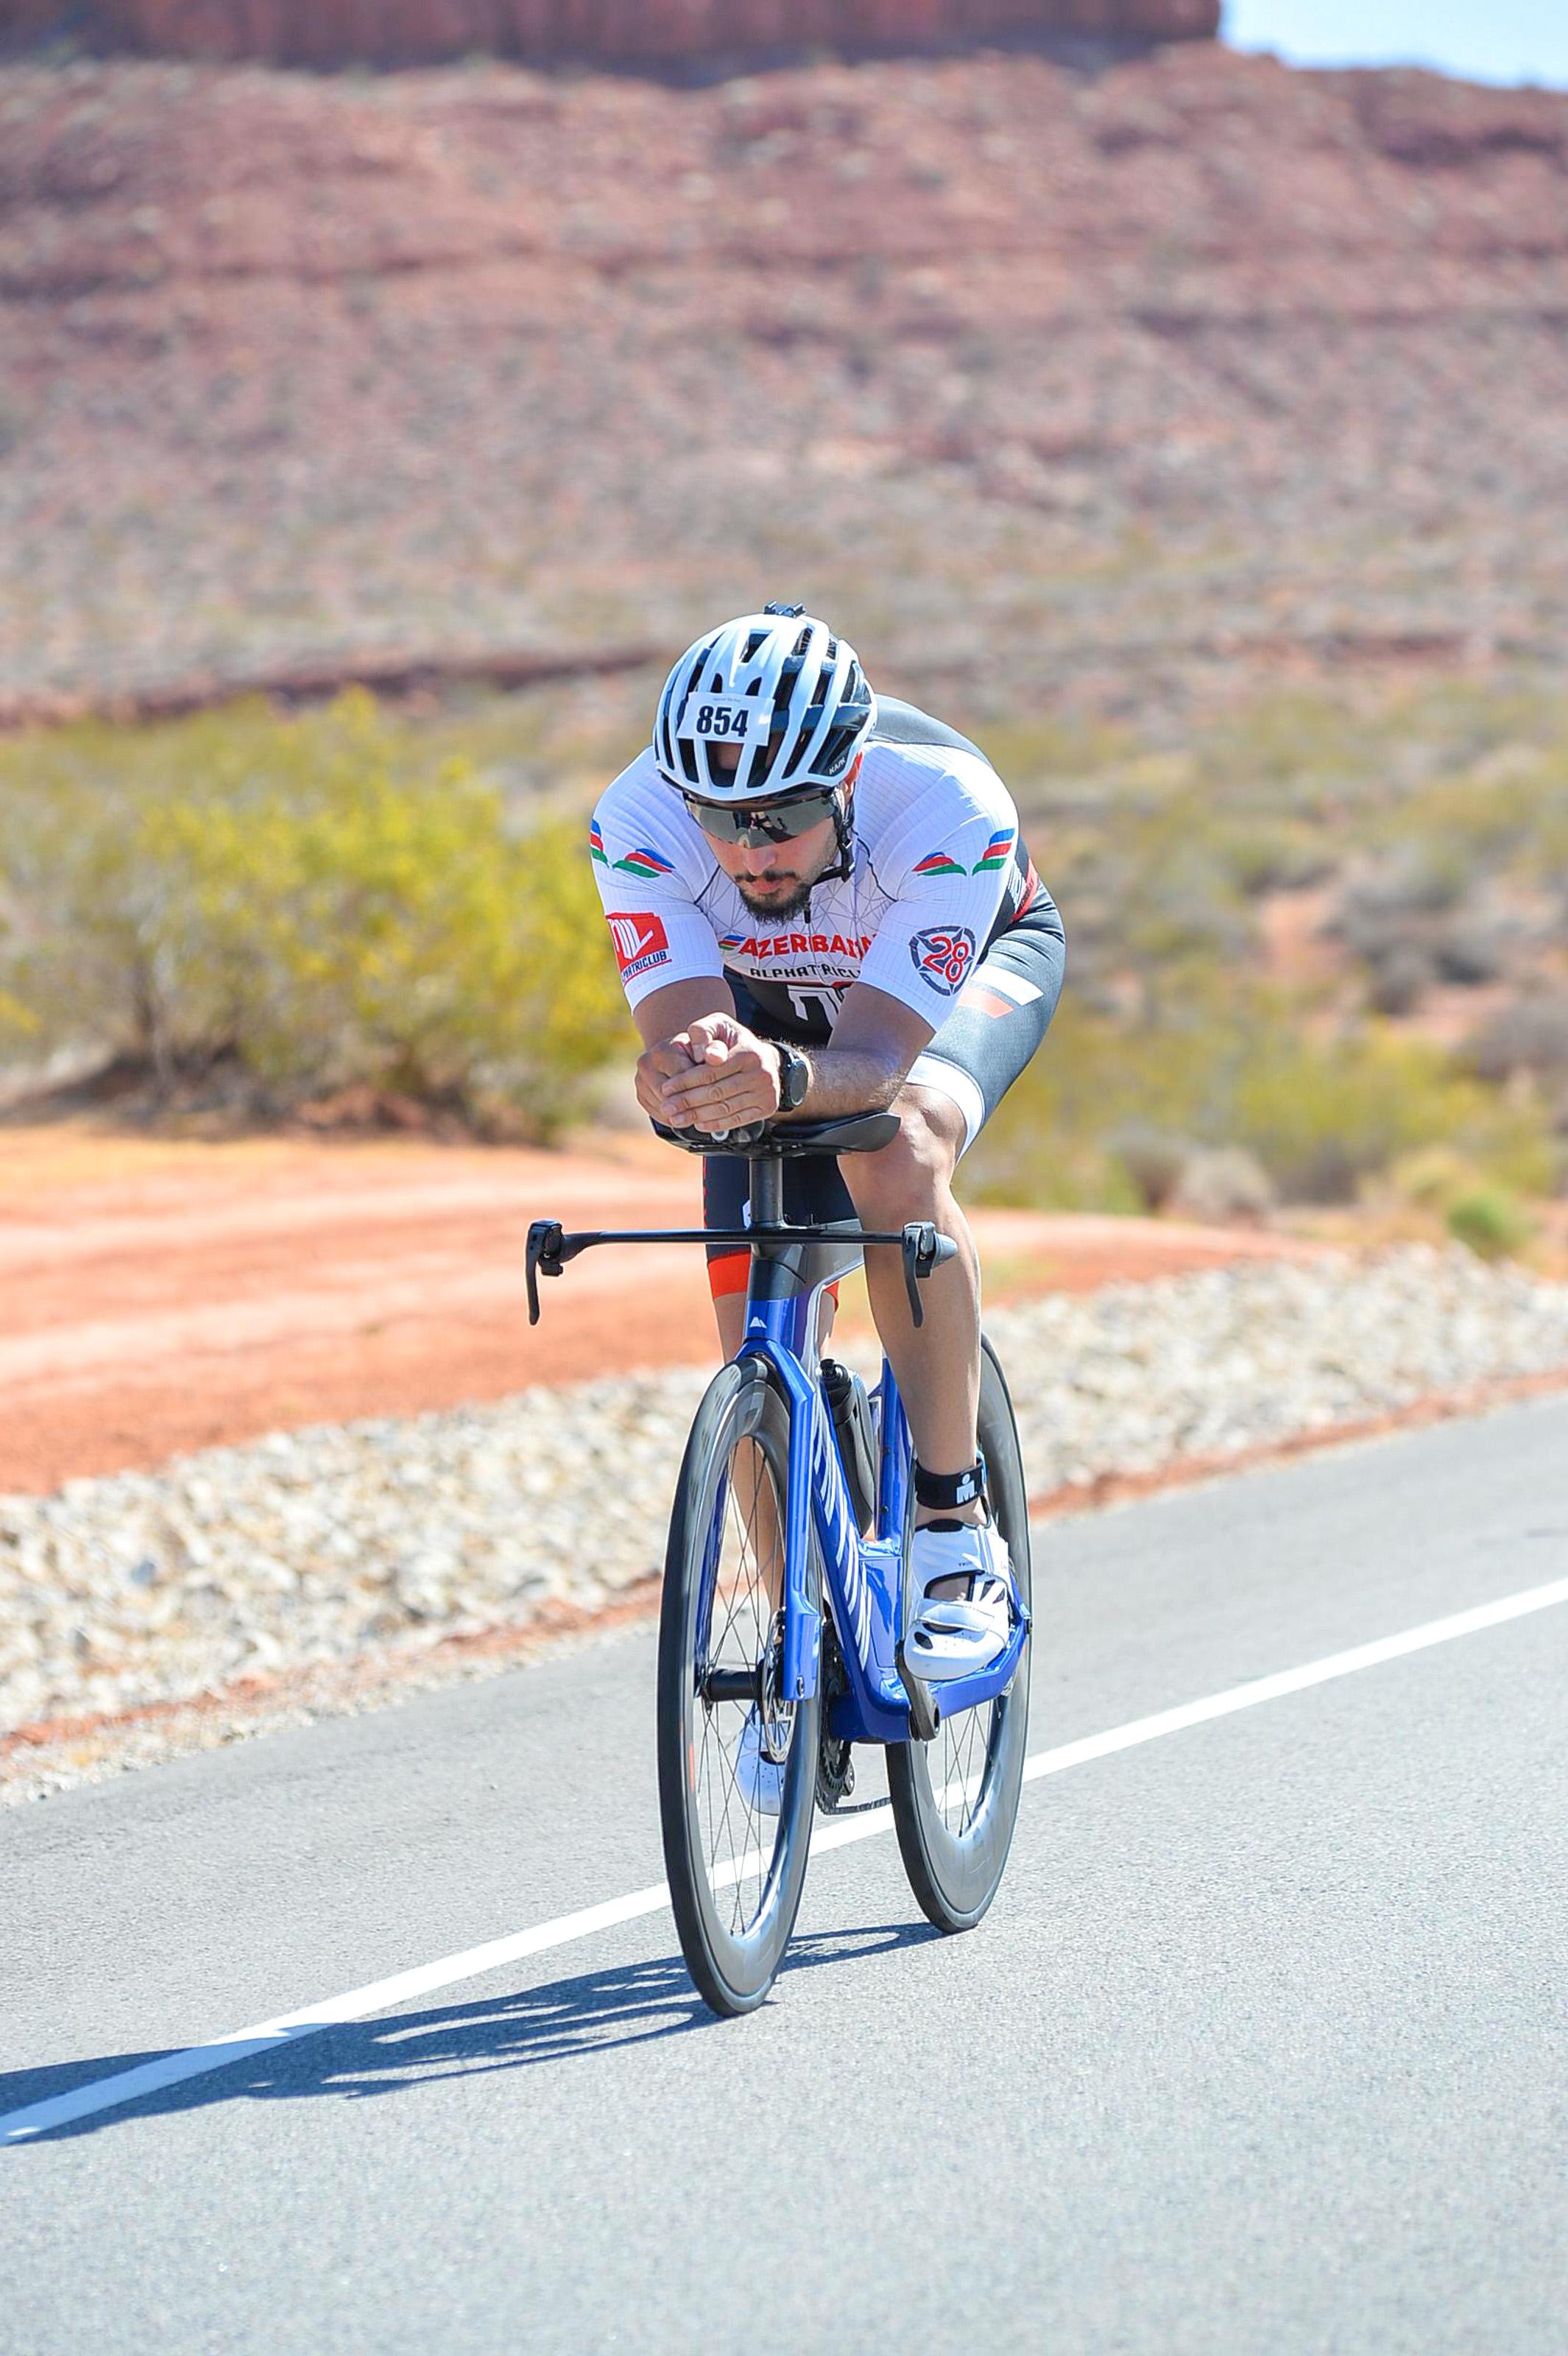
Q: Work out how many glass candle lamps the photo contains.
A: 0